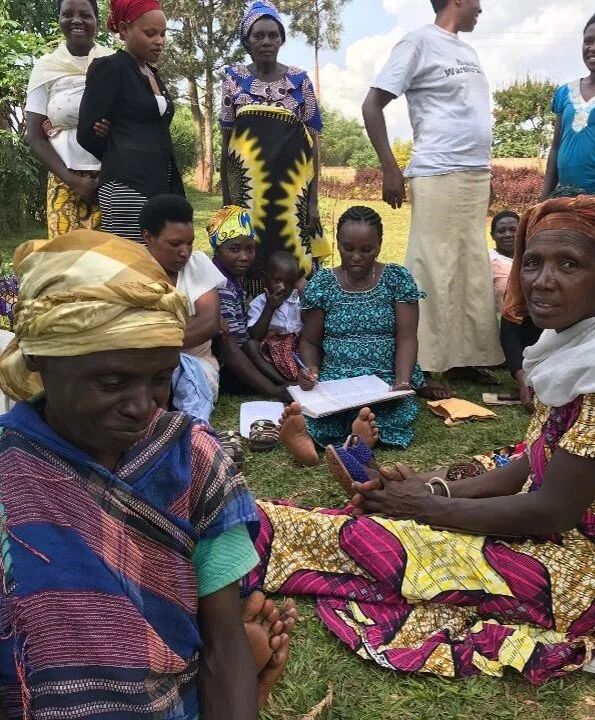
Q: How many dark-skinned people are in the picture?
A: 12